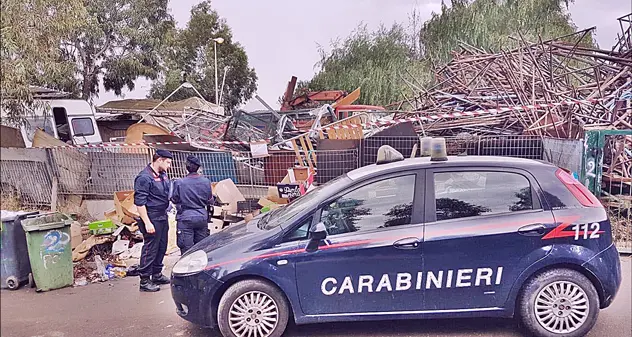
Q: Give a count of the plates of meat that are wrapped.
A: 0